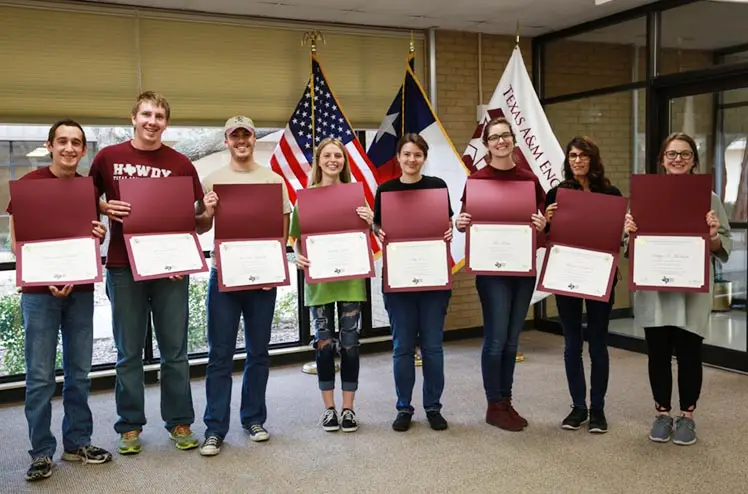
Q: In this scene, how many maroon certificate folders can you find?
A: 8